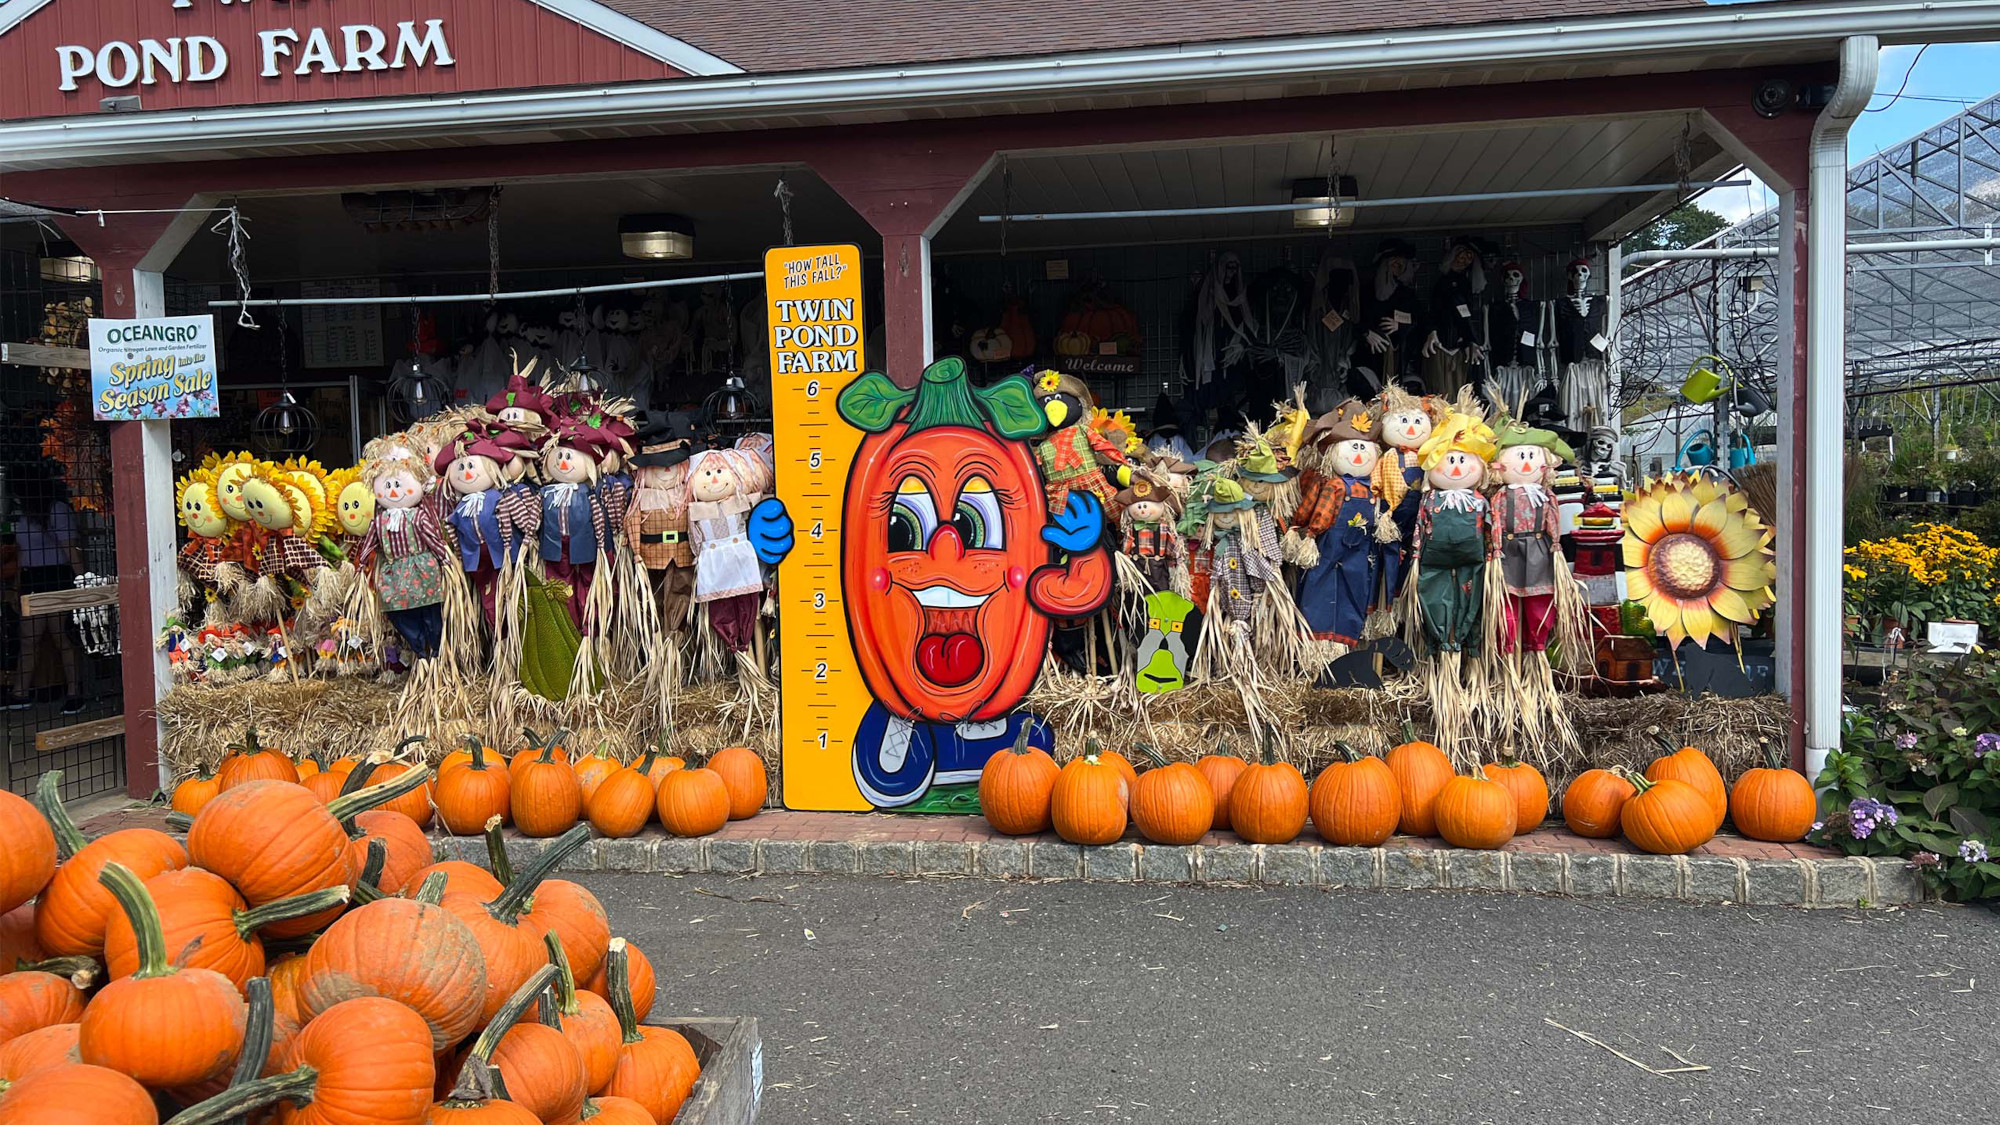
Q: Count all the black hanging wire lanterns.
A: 4